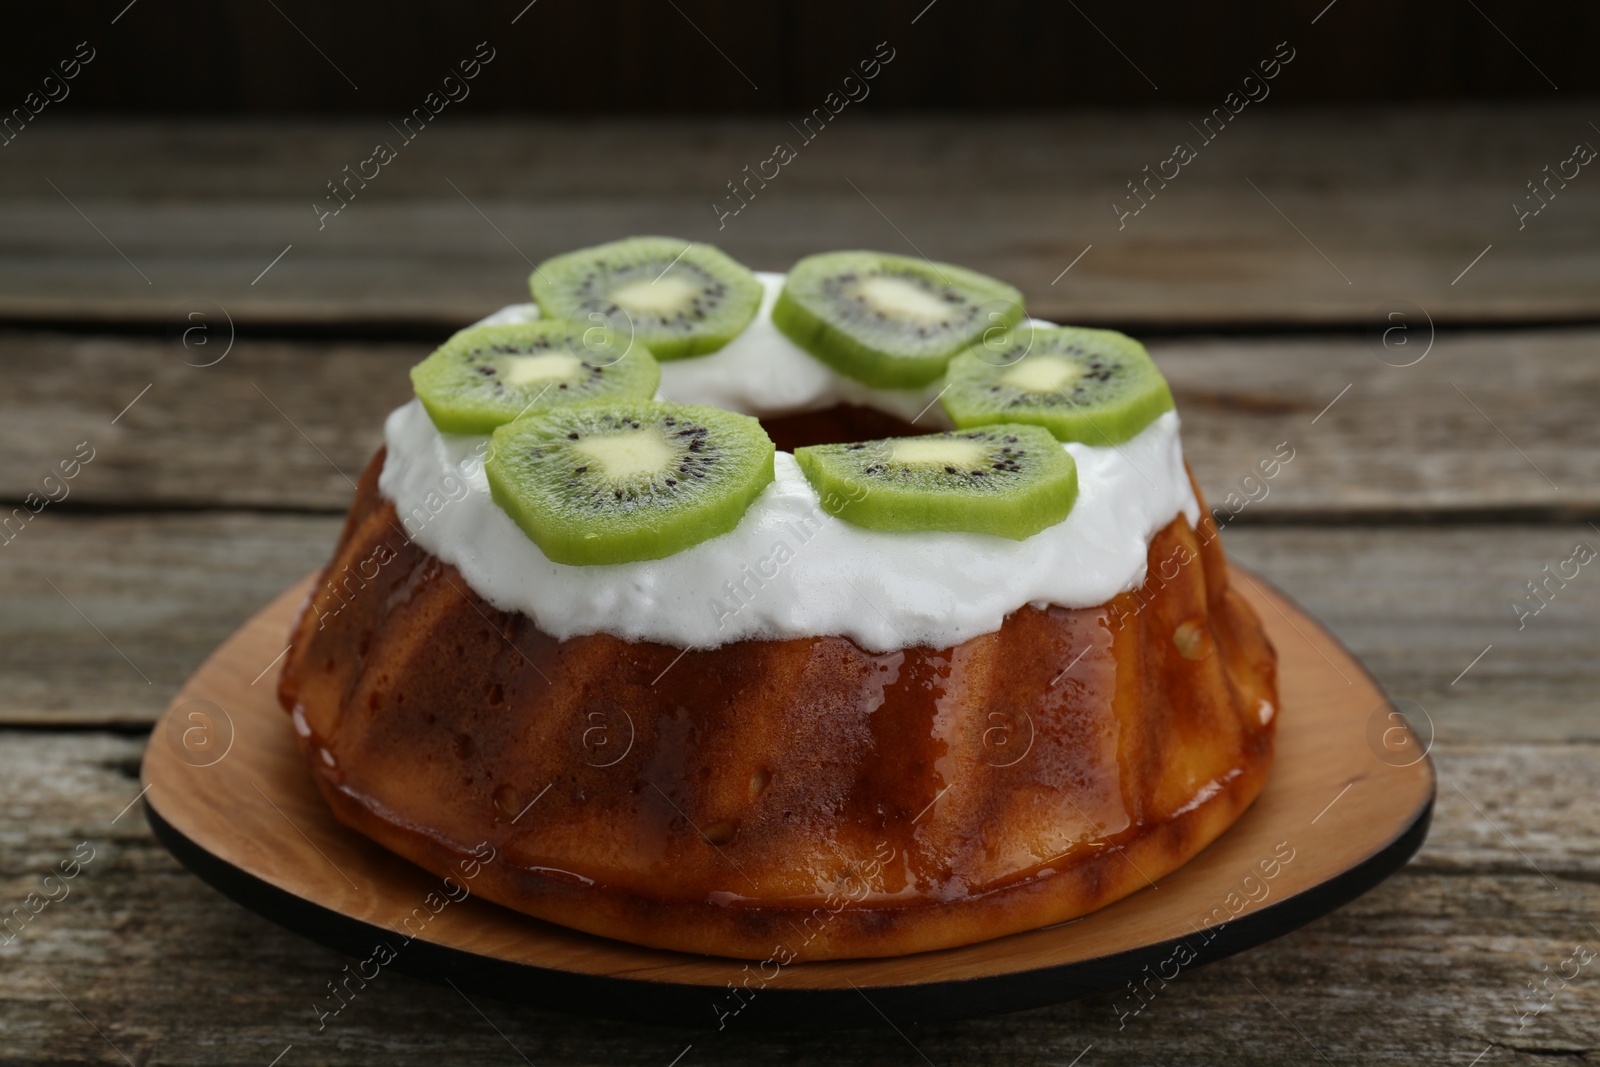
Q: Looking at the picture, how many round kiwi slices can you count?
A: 6